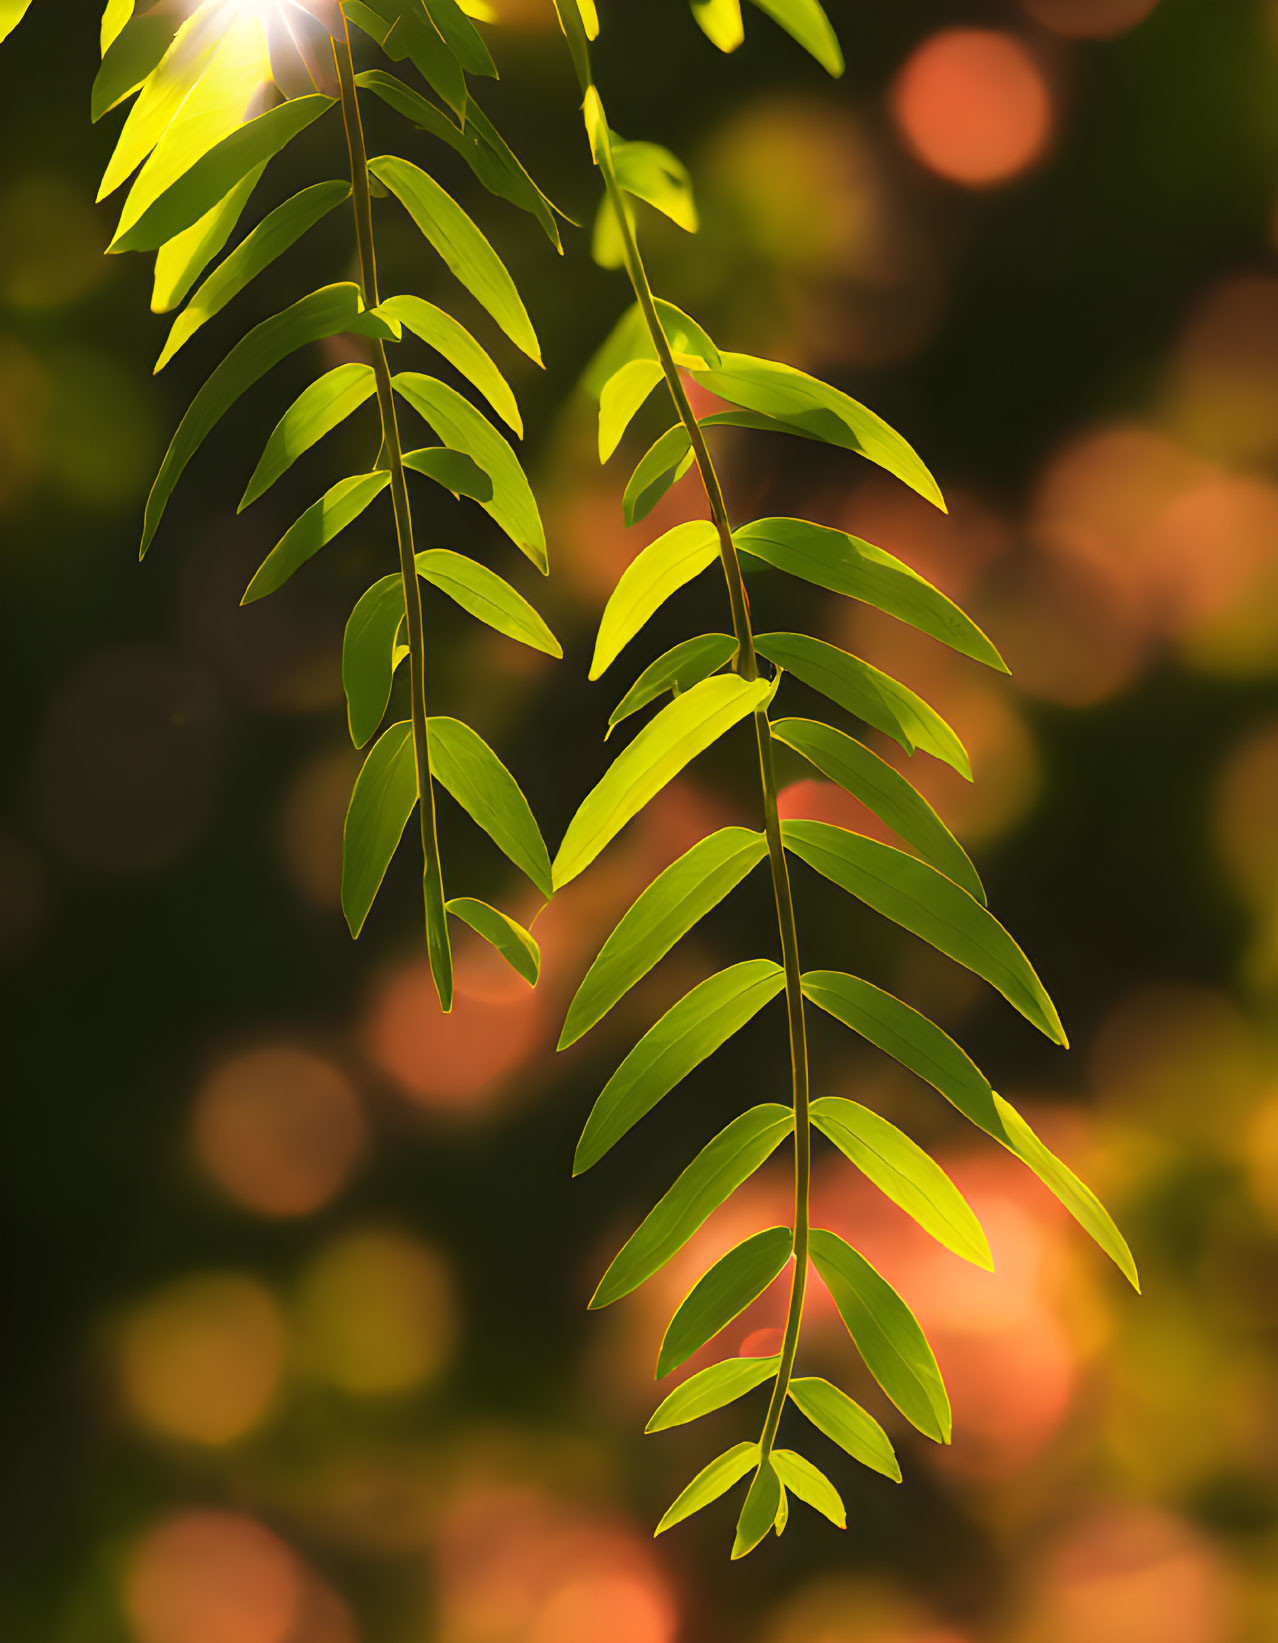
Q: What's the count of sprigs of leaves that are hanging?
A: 2